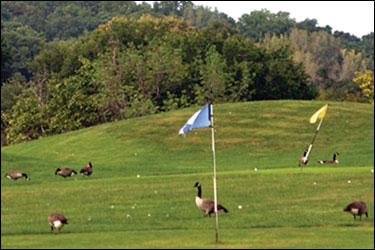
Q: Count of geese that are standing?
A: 7